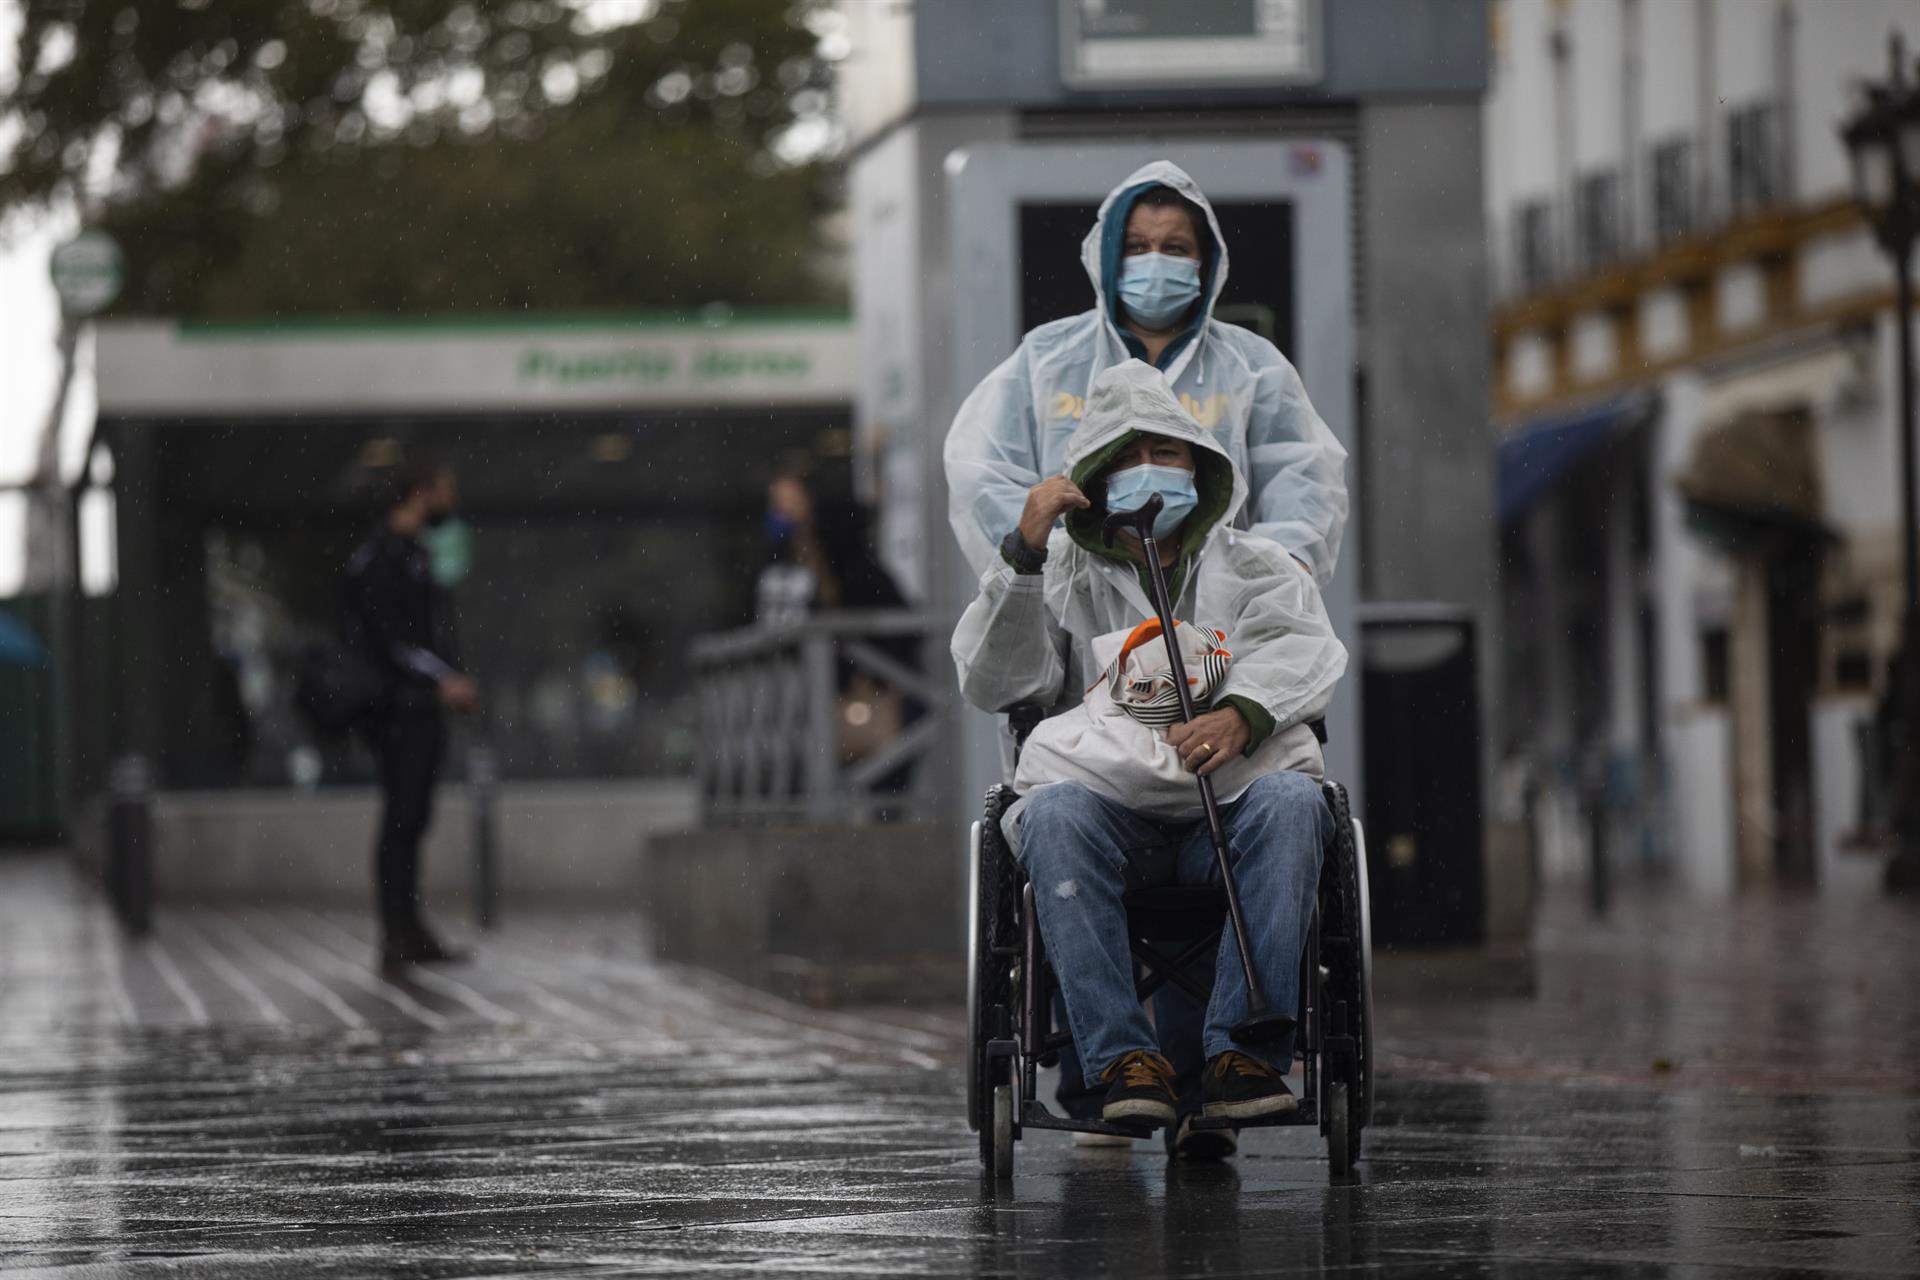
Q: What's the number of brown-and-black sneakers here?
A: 2